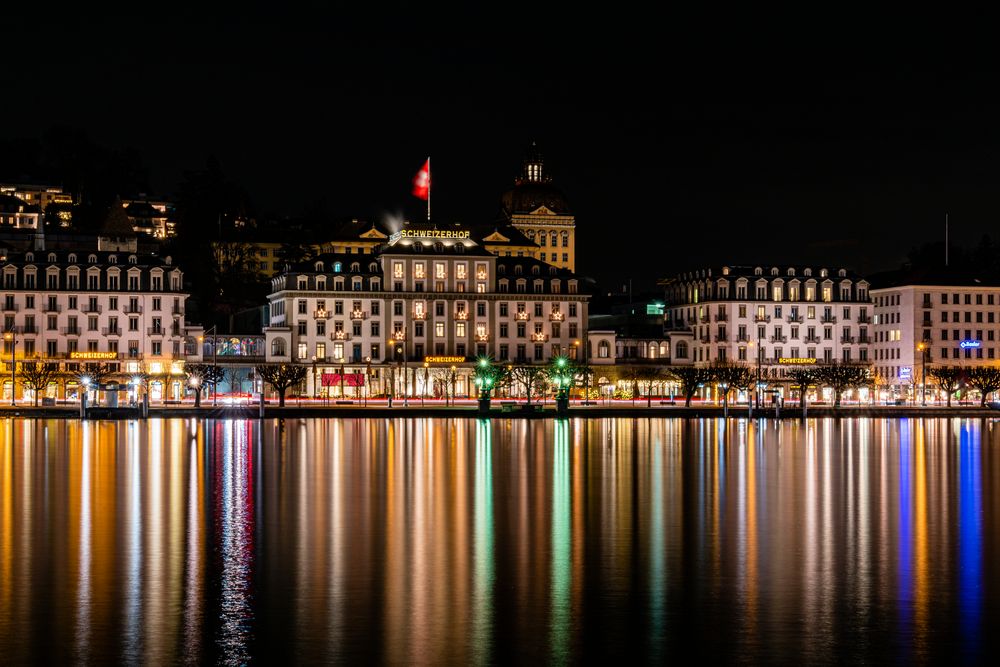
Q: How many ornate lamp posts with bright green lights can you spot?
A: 2